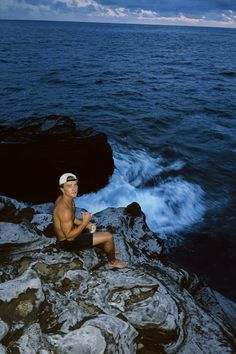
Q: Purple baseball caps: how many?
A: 0